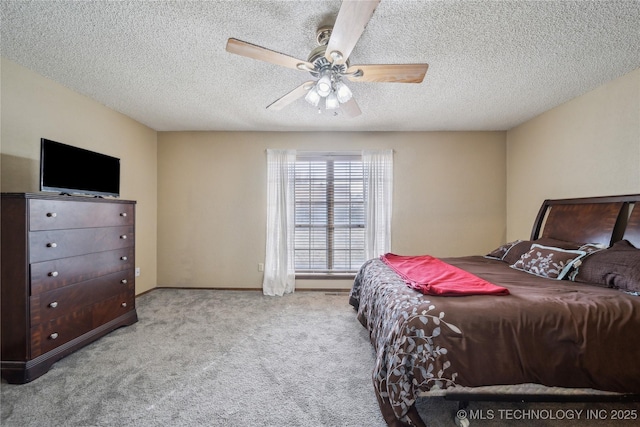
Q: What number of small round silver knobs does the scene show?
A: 10